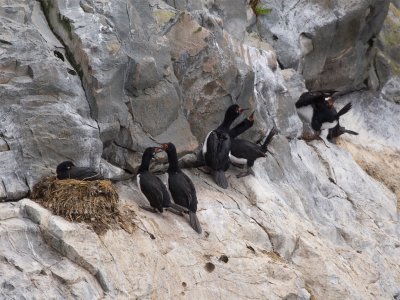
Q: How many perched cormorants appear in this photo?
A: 7